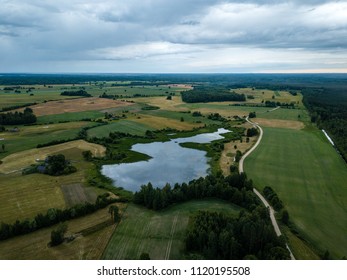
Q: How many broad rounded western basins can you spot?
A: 1